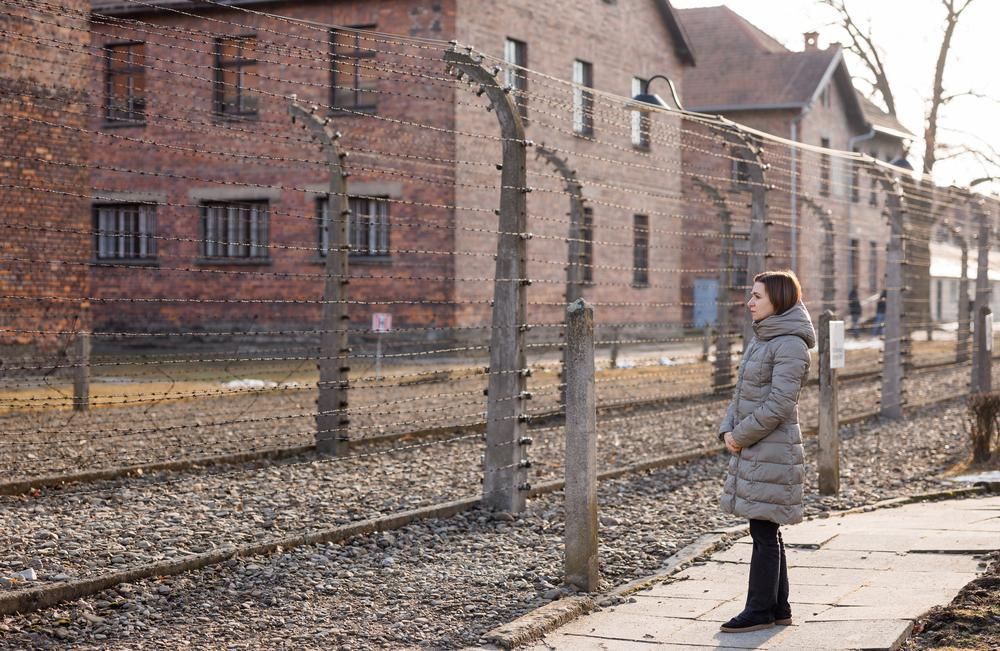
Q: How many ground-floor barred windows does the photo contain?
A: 3